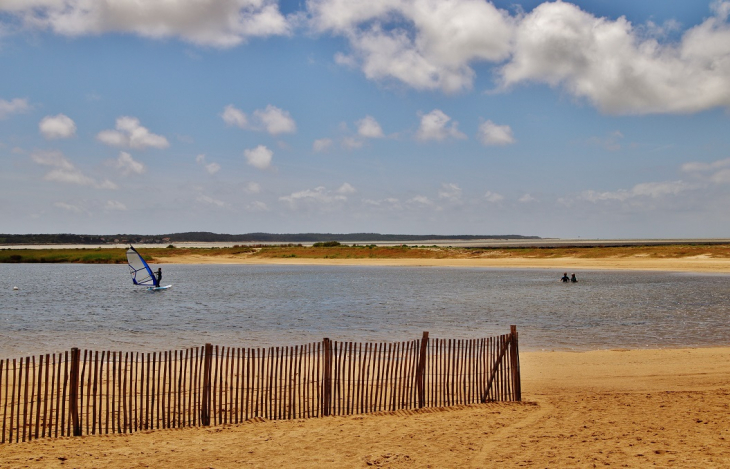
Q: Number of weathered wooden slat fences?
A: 1